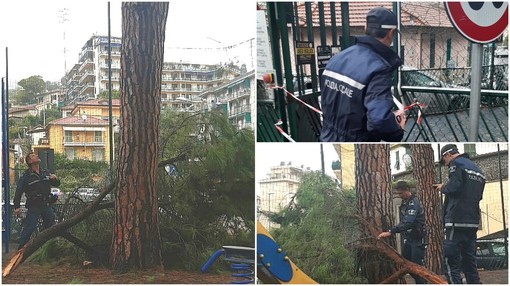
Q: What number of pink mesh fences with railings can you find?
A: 0